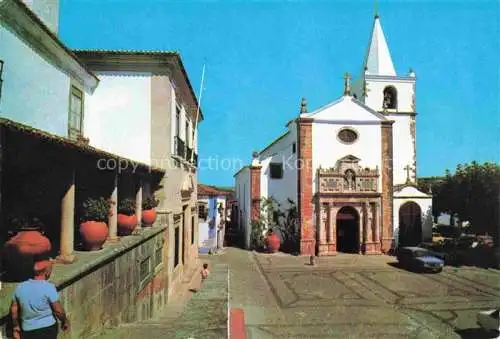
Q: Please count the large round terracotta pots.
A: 5